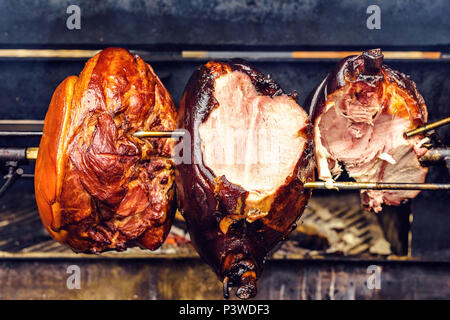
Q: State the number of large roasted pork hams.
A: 3